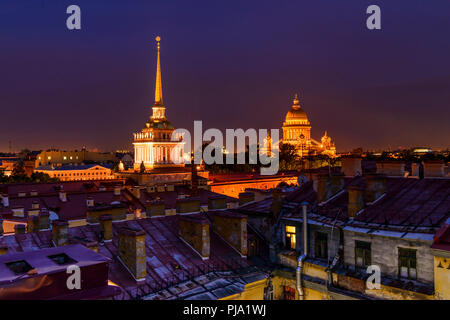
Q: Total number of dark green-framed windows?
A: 3